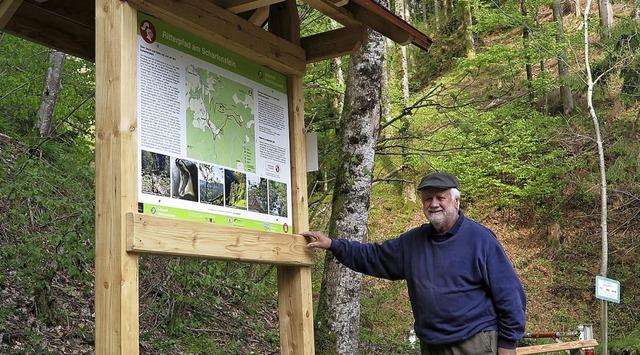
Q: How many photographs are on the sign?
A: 6